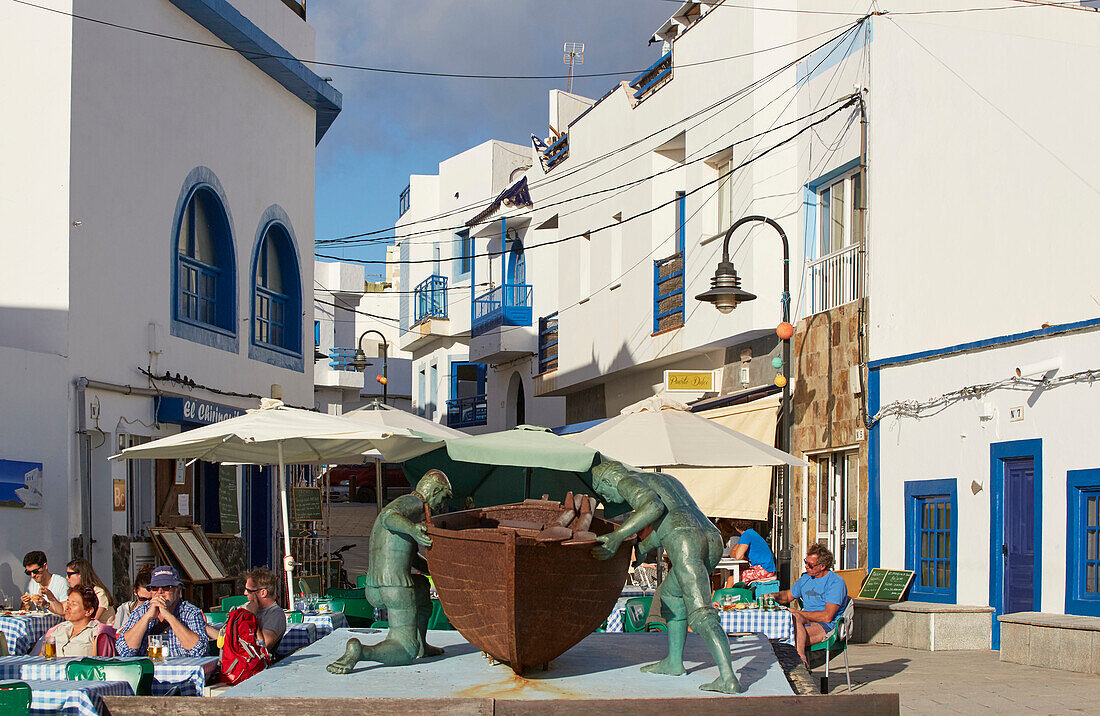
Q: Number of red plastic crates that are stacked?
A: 0